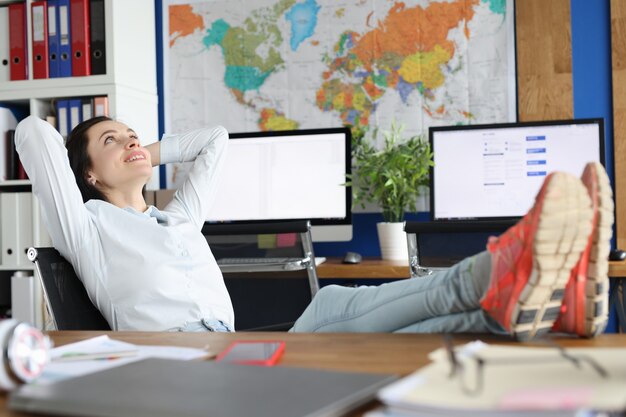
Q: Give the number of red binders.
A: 3